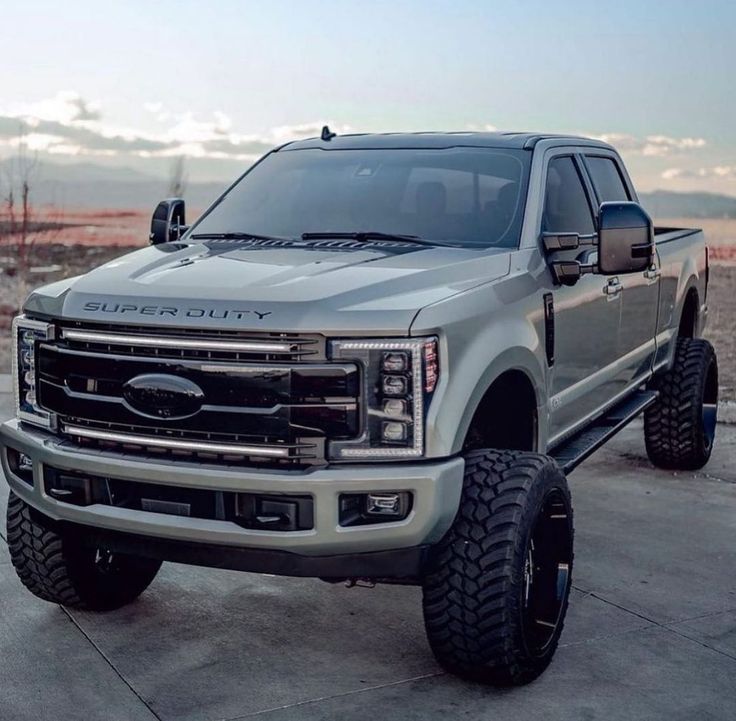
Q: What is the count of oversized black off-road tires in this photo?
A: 3